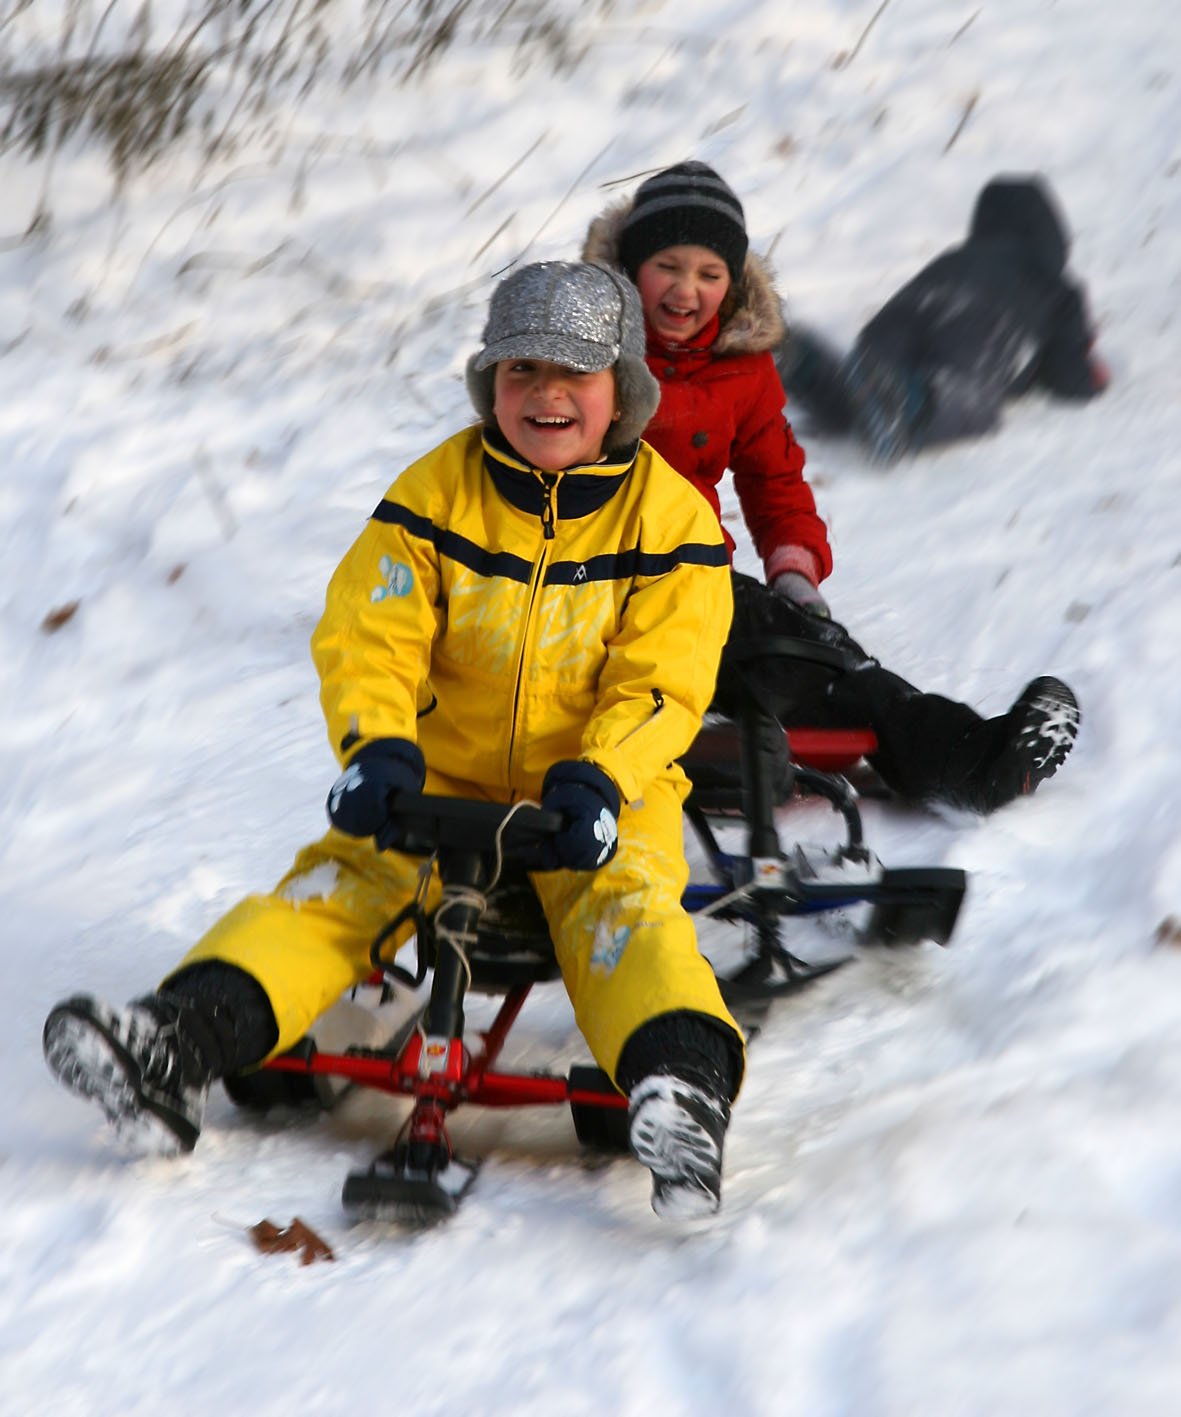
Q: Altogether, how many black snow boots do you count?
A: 3